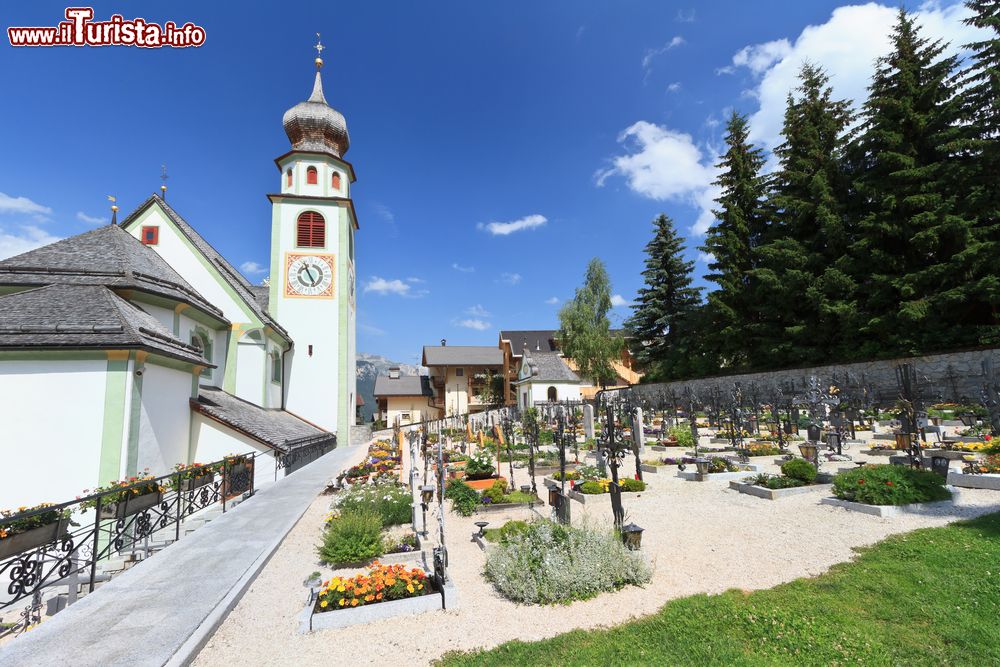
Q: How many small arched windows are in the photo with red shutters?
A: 3